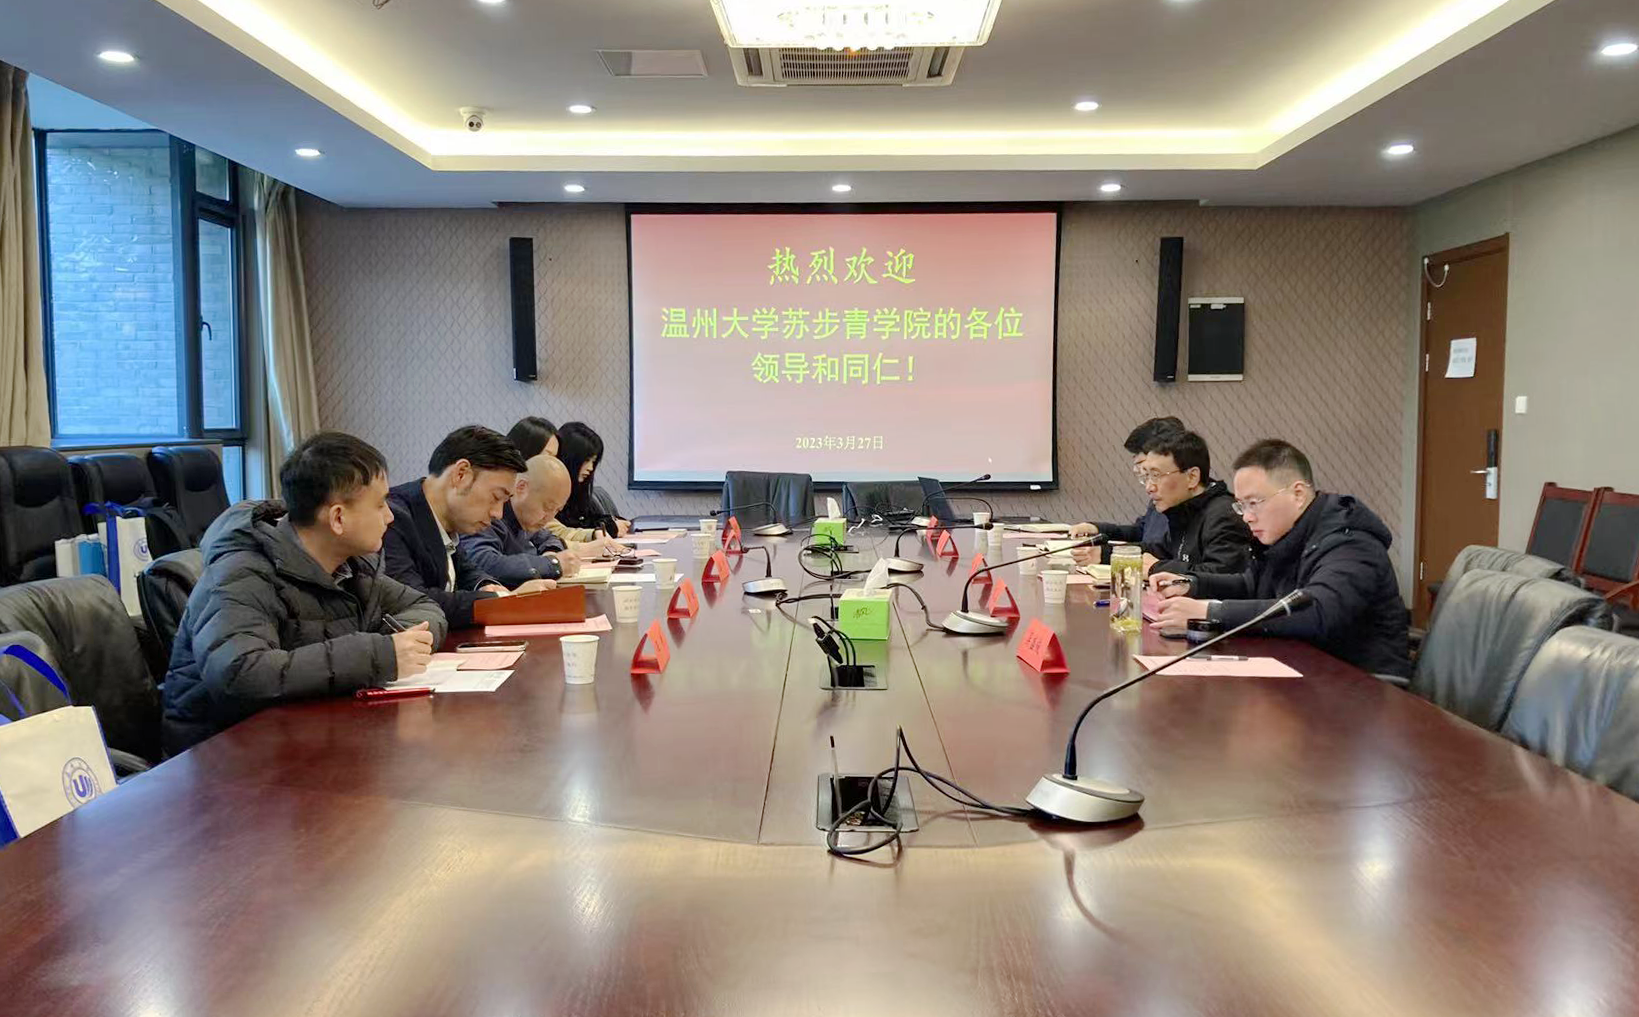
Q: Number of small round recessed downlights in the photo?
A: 11